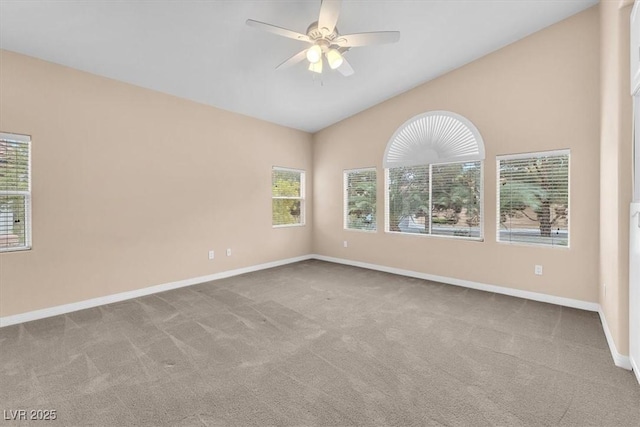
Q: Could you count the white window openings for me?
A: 5